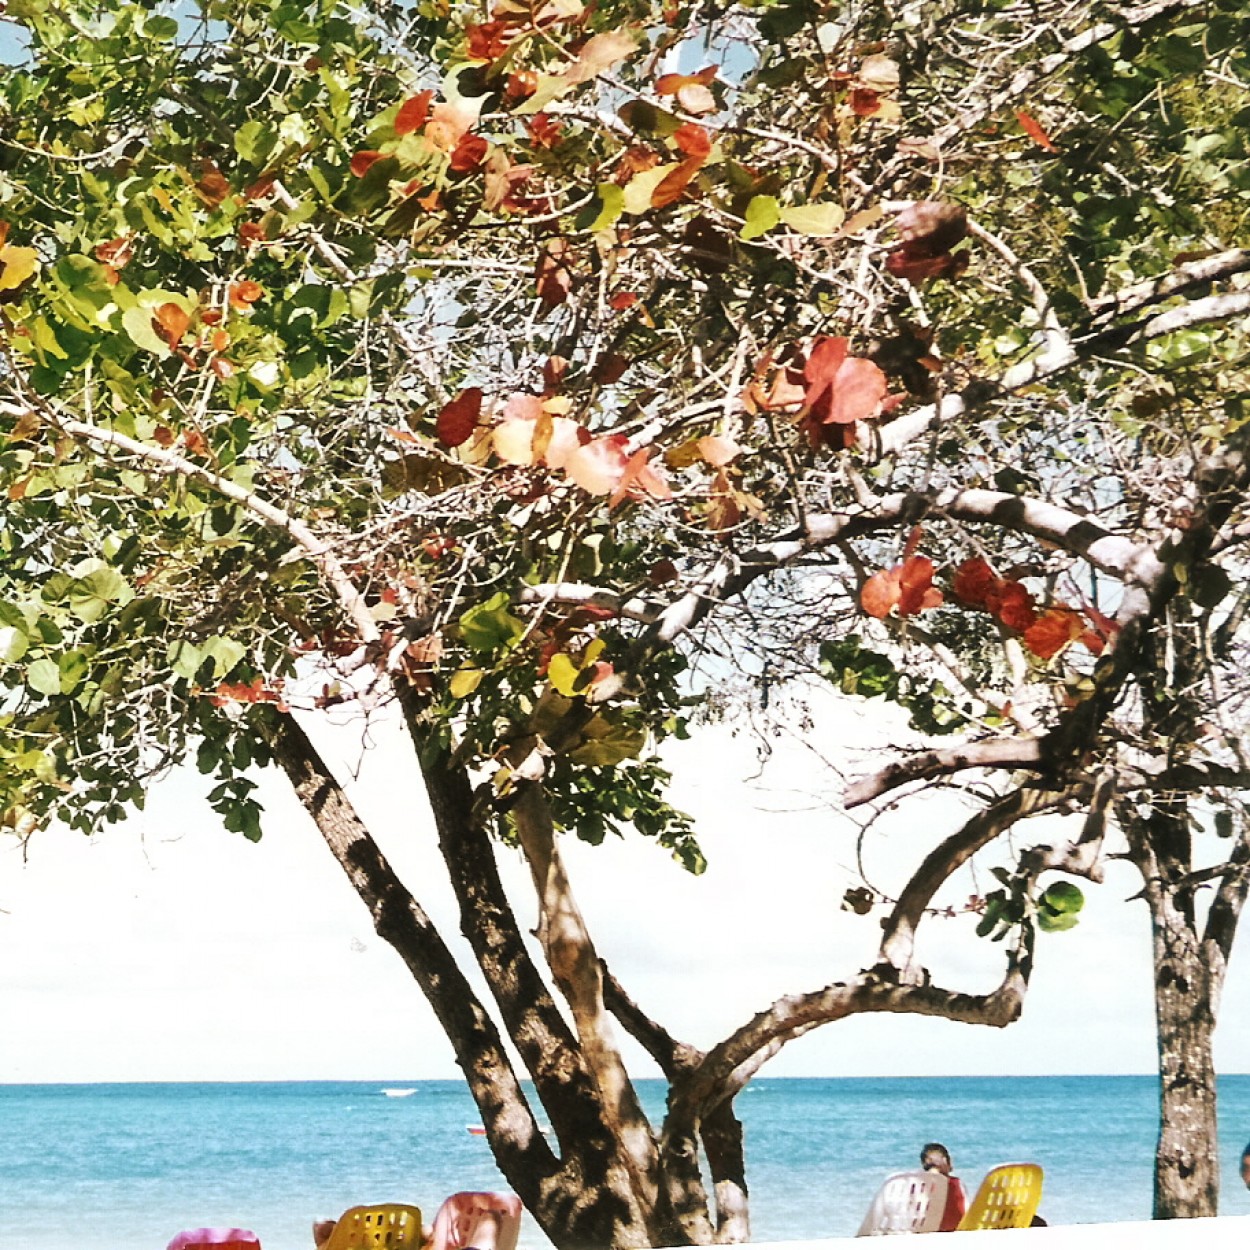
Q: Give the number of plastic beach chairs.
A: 5